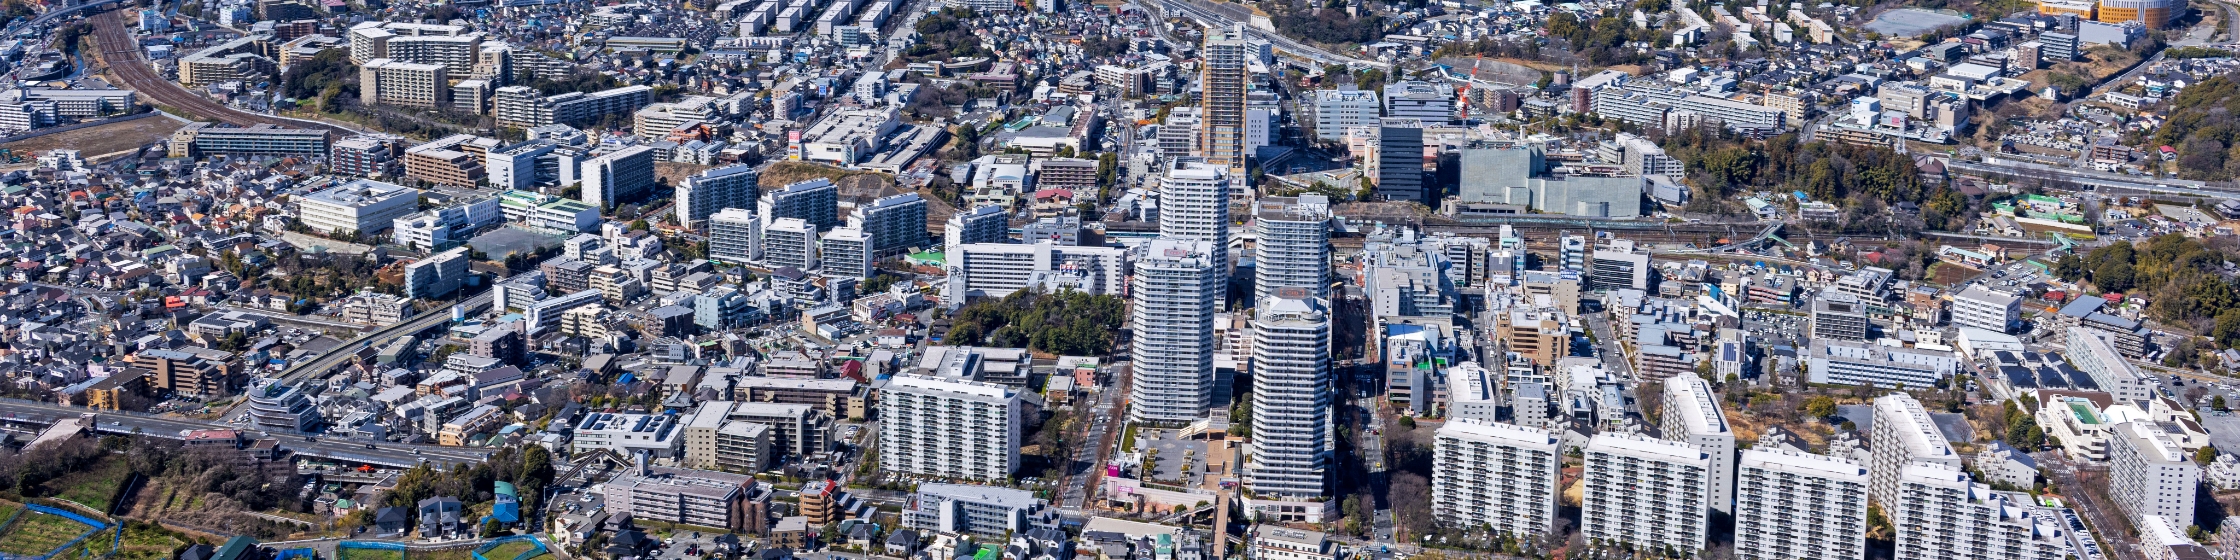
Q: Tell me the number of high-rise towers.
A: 5